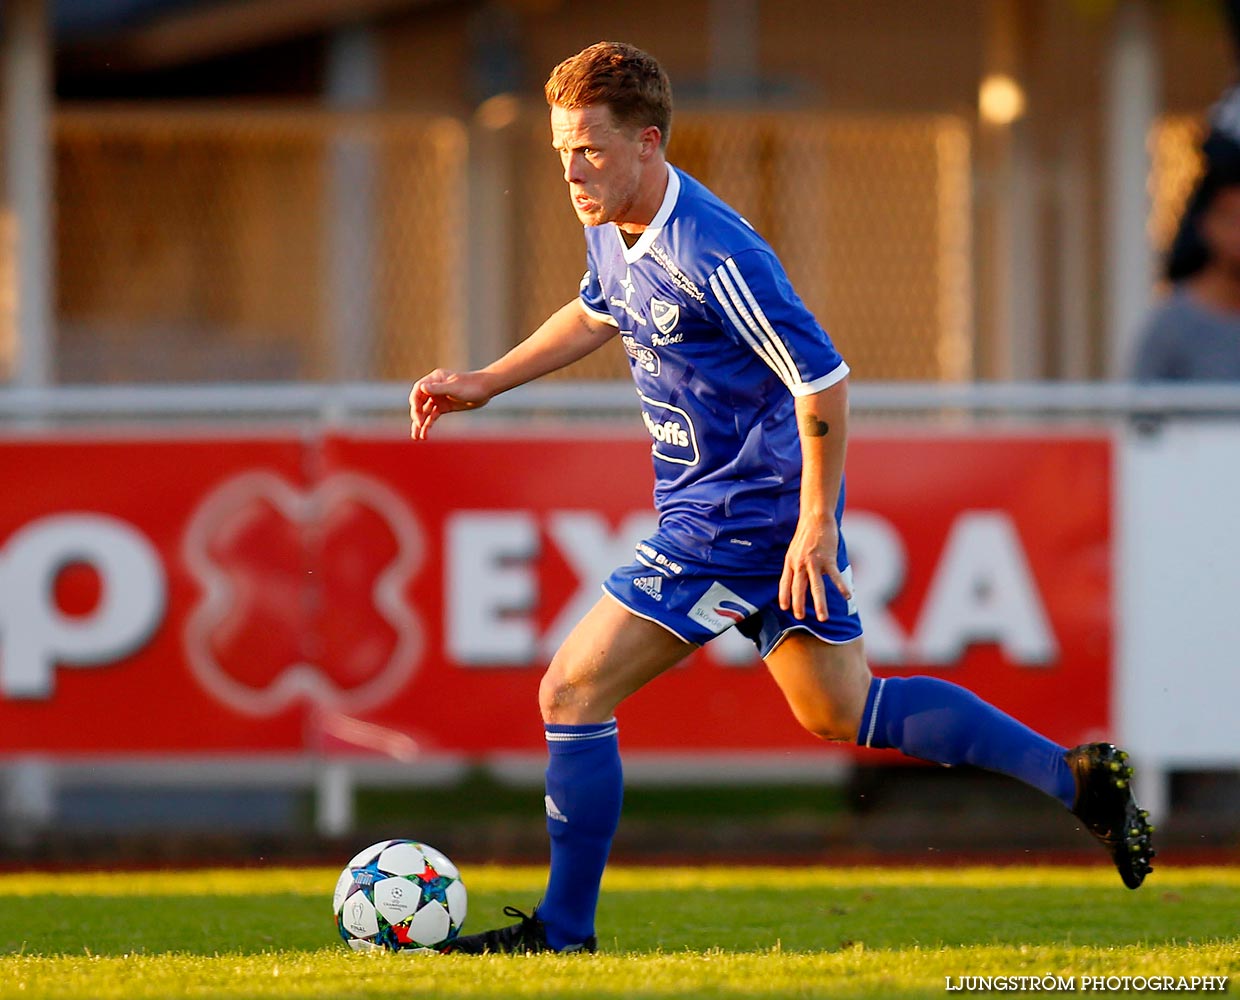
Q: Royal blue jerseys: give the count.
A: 1